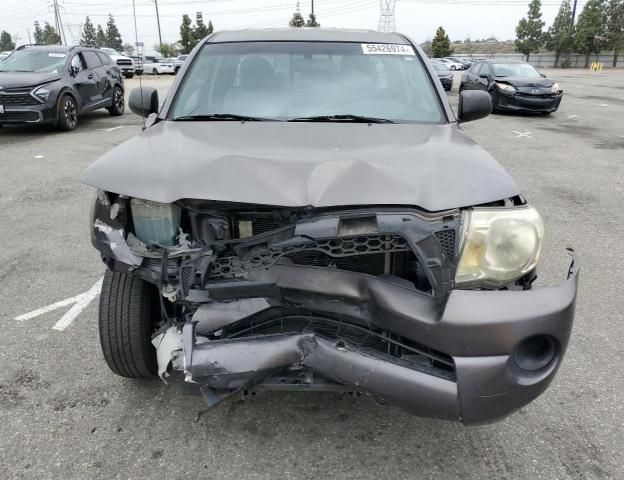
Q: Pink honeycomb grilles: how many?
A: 0